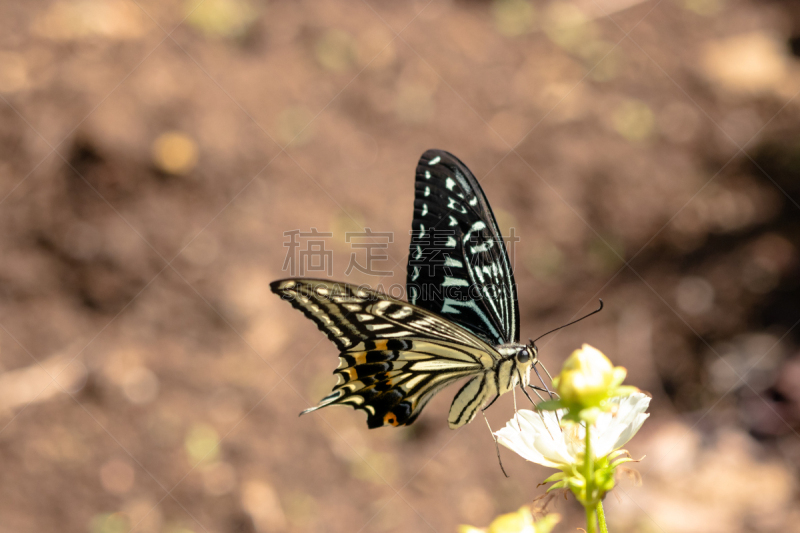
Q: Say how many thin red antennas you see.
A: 0